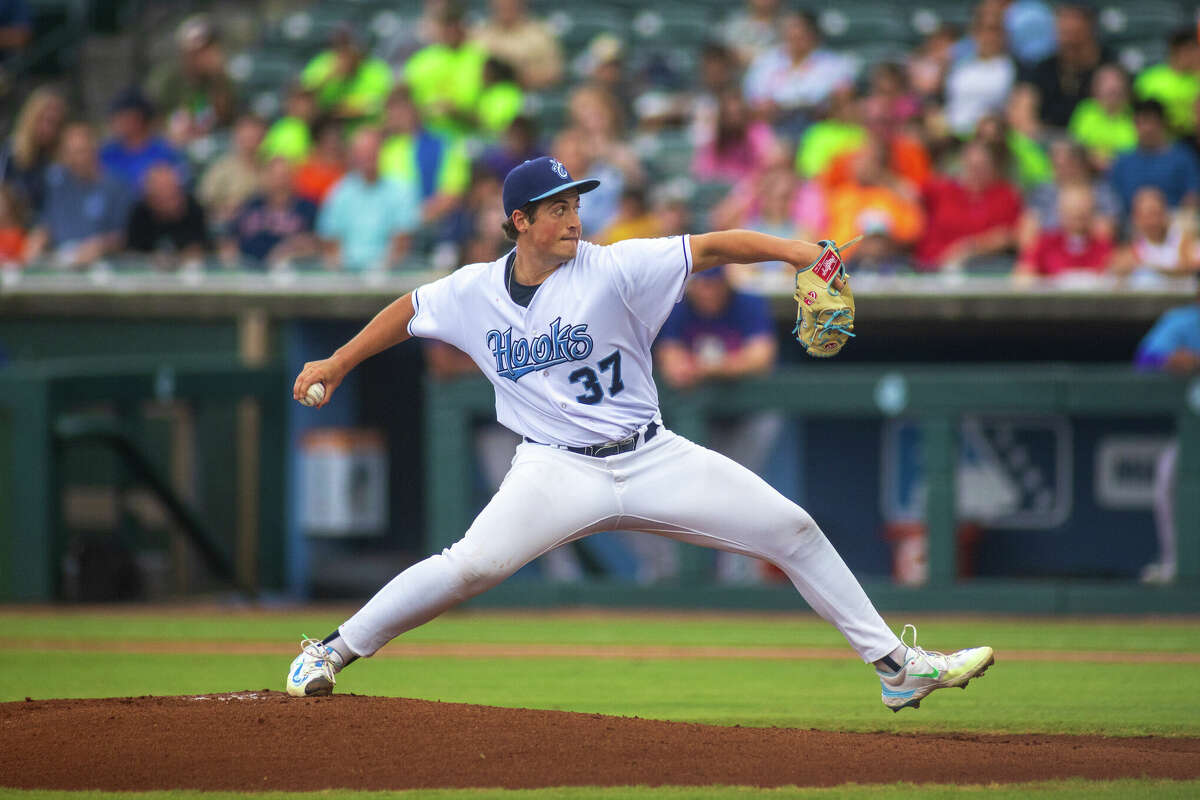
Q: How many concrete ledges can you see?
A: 1